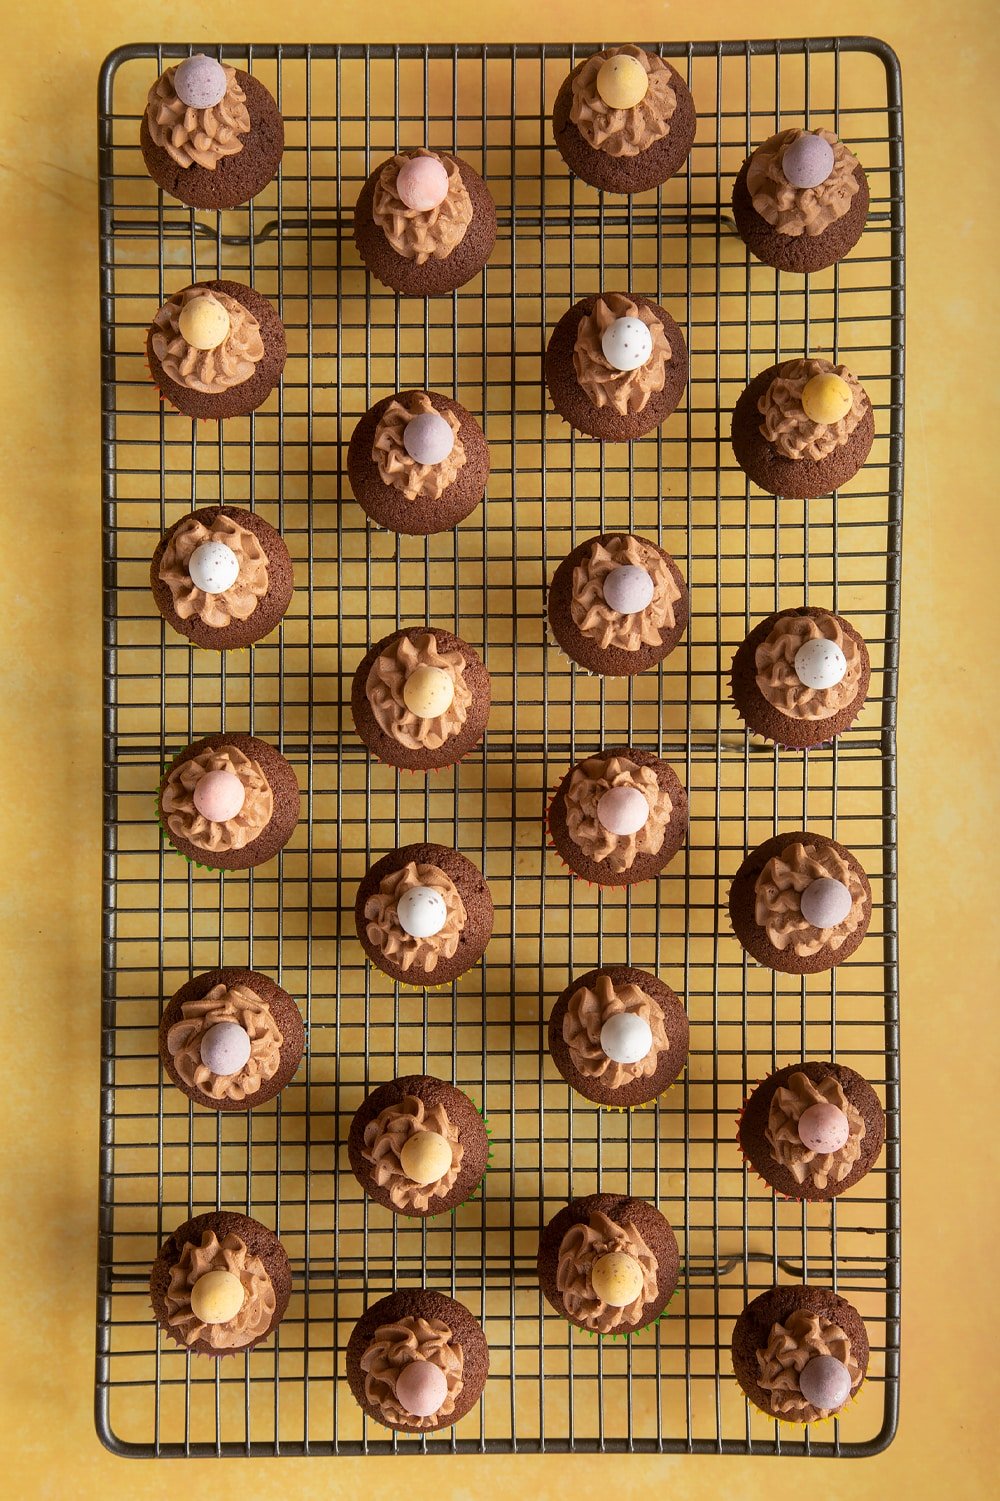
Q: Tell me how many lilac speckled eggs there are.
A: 7